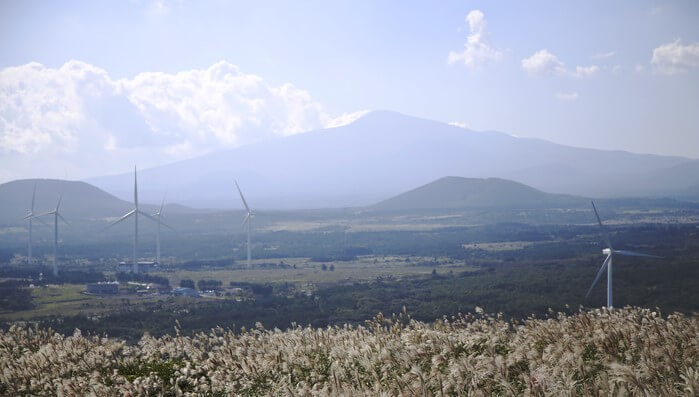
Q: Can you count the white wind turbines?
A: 6